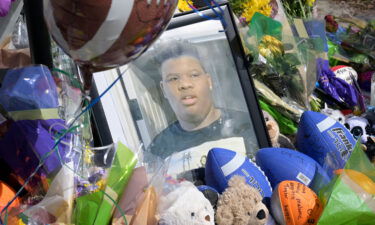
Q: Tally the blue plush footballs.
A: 3